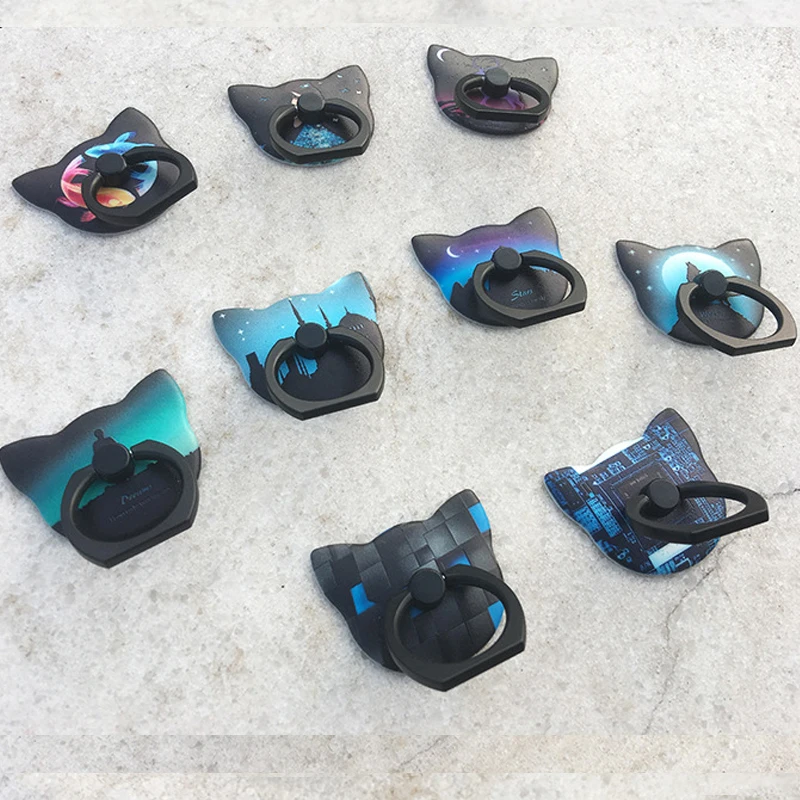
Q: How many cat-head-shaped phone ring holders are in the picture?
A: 9